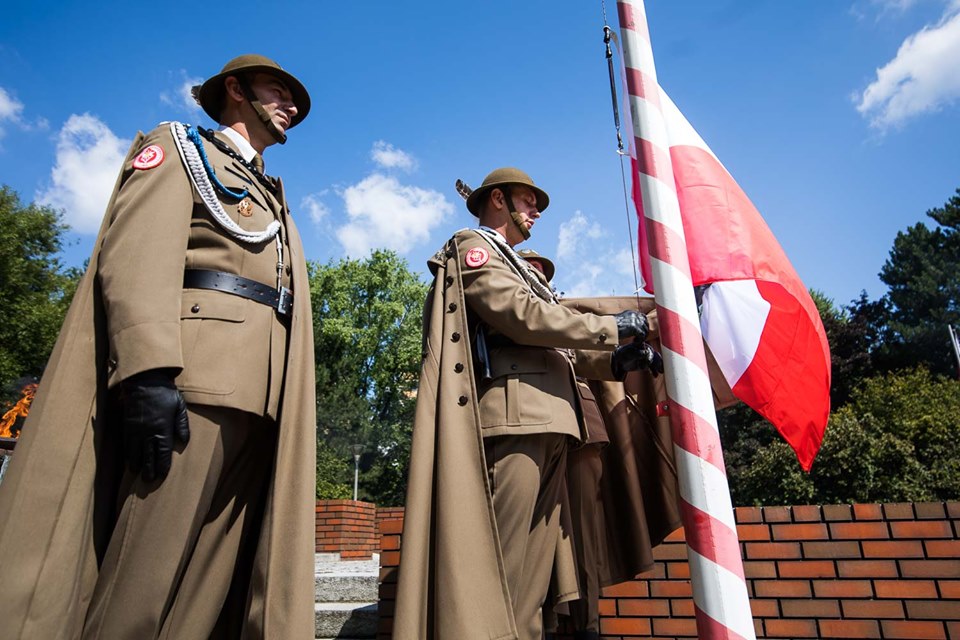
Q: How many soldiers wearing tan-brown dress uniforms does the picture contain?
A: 3